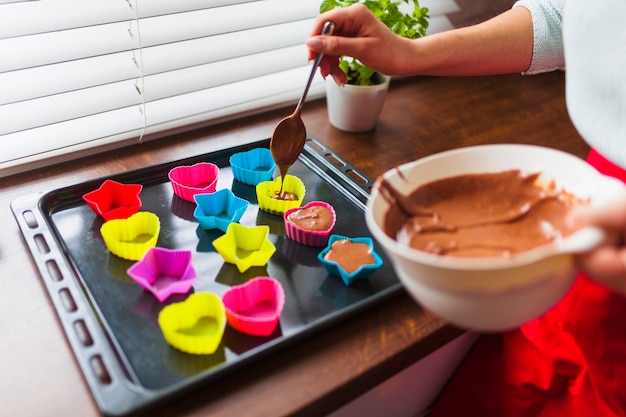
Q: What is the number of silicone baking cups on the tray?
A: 12